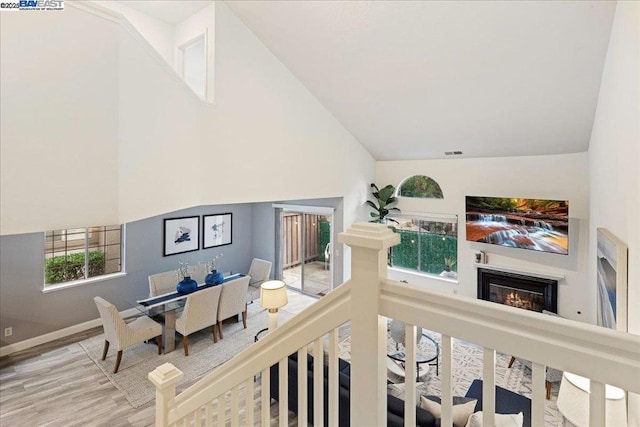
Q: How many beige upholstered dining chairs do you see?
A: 6